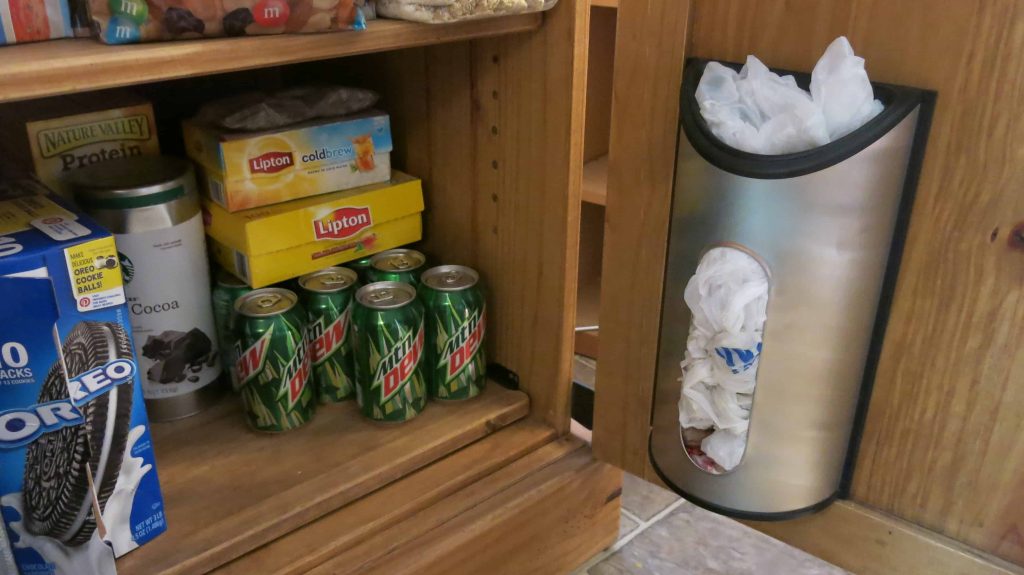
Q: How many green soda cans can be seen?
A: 7